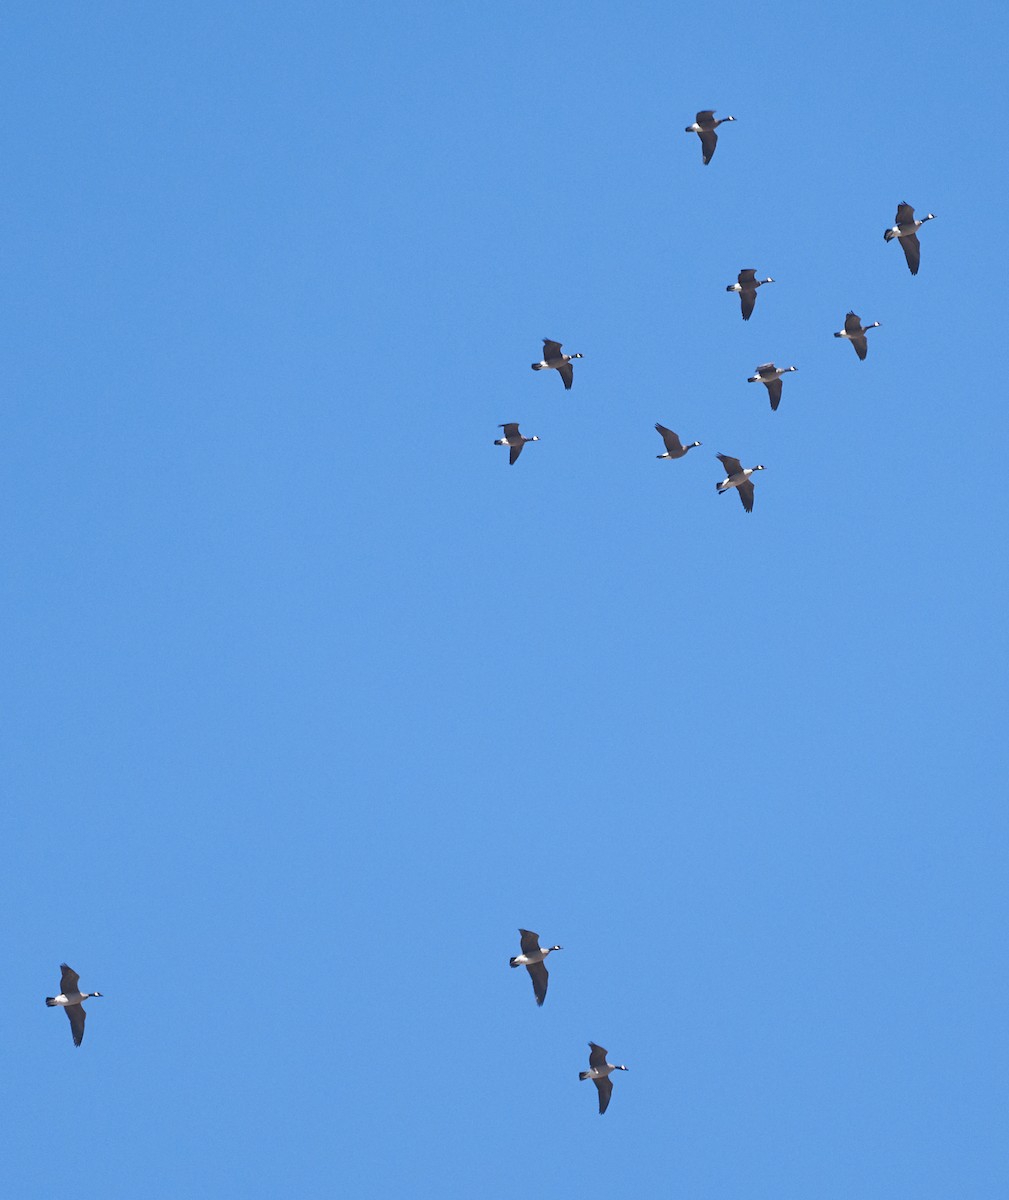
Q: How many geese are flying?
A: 12